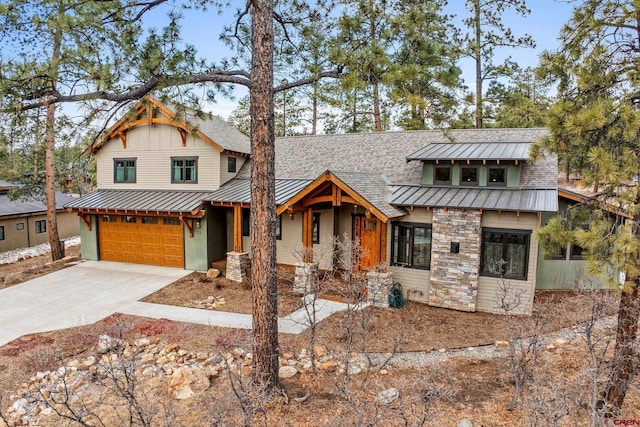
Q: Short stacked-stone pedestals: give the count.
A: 3